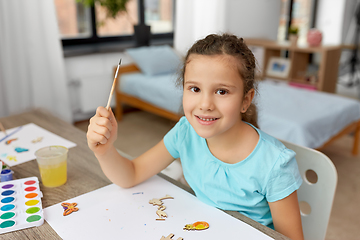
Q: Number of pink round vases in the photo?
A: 1